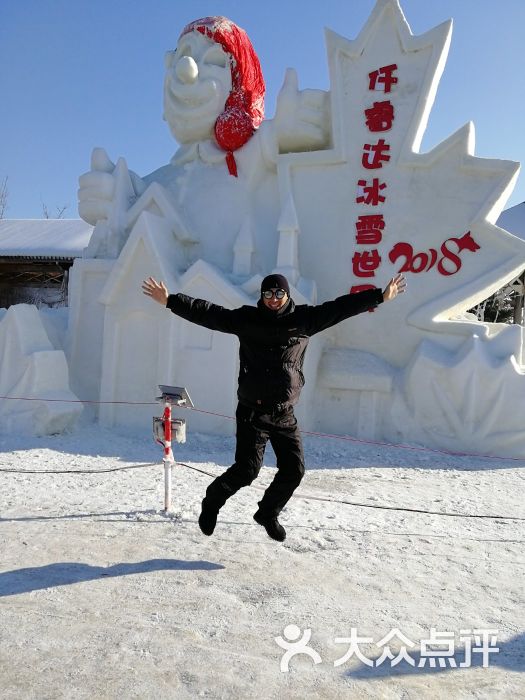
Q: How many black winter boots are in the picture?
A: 2